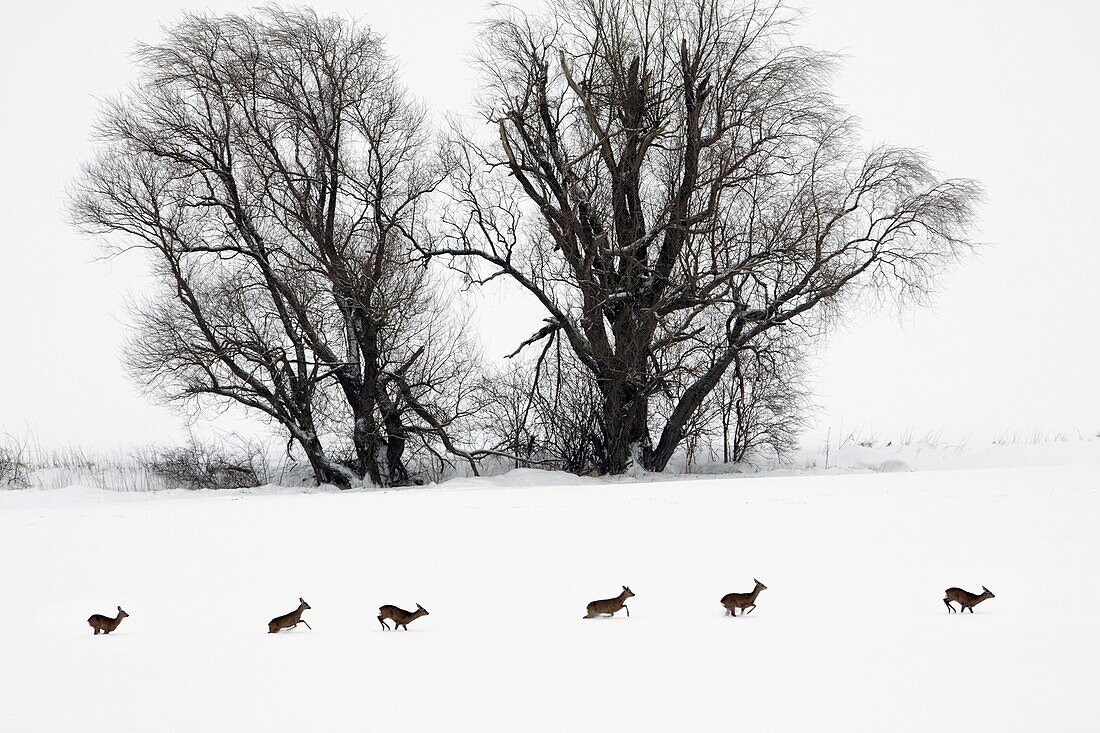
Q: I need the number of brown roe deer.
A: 6